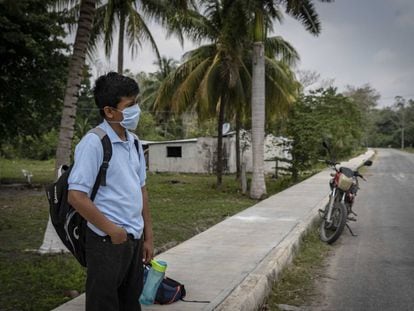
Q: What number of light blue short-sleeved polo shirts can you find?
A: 1